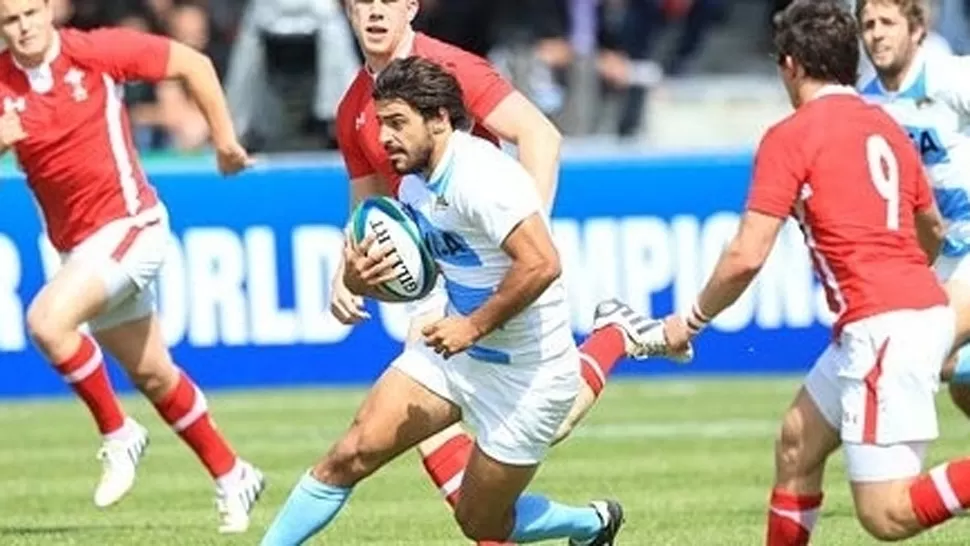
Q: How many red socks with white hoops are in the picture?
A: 6